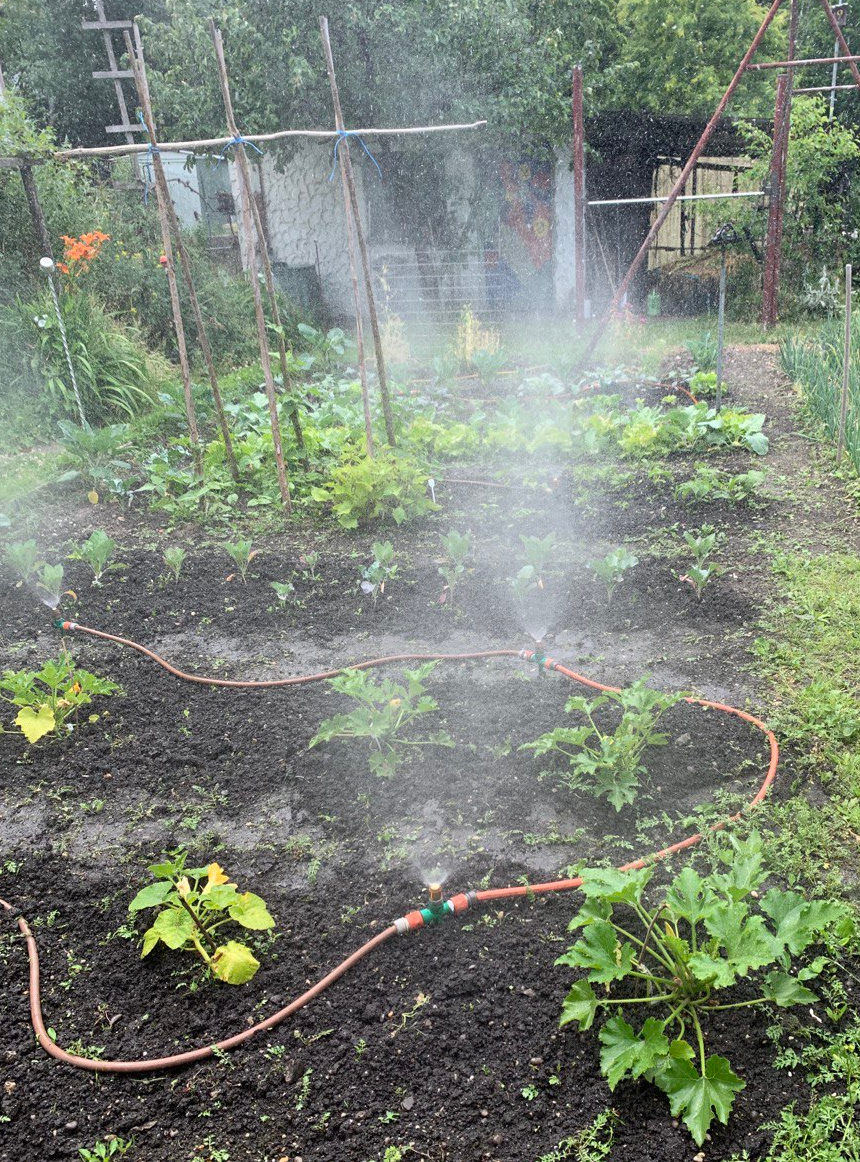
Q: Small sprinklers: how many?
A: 3